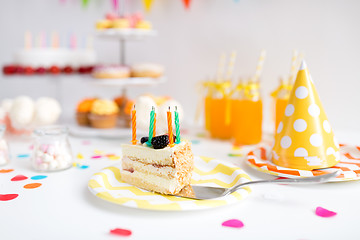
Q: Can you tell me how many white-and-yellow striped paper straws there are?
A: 5